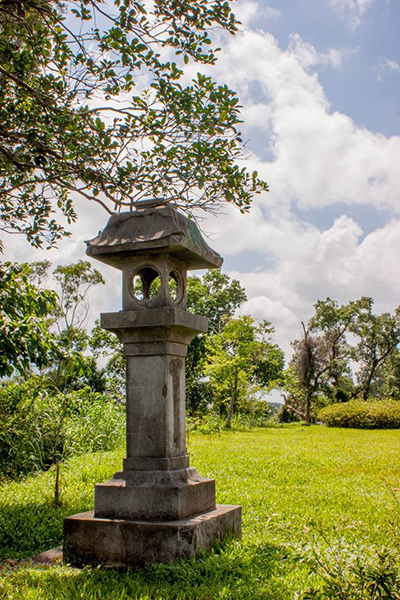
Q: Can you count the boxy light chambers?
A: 1